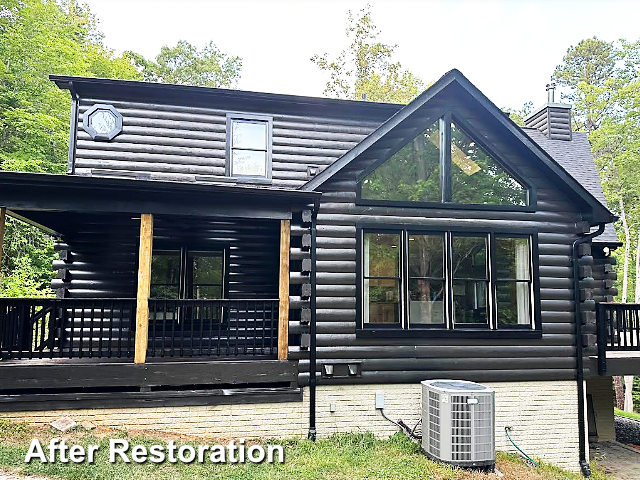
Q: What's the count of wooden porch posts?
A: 3